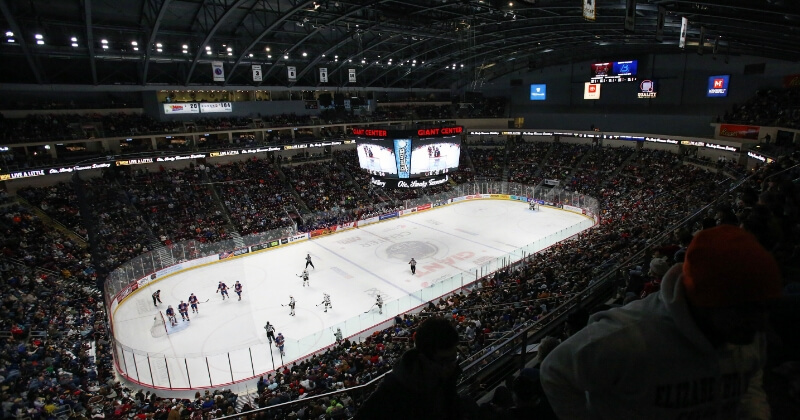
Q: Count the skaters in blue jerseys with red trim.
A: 6